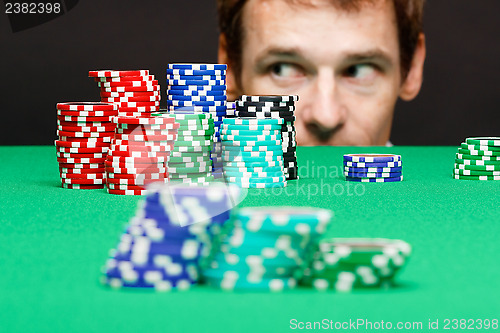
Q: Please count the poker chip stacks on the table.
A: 12